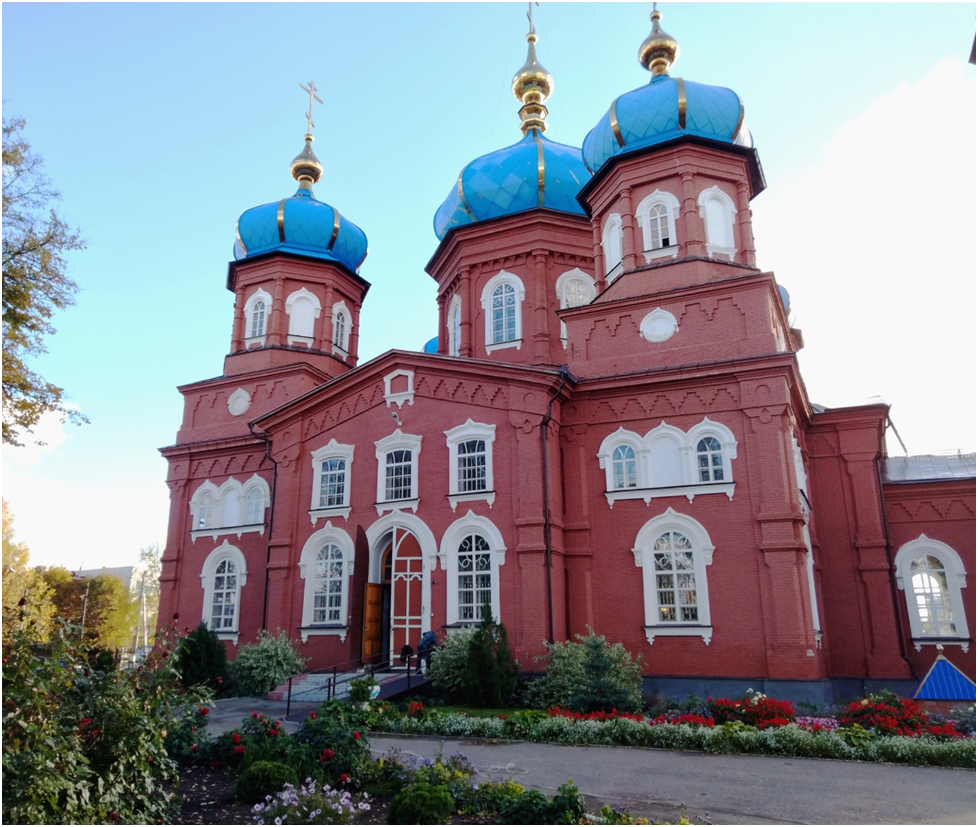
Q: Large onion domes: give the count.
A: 3